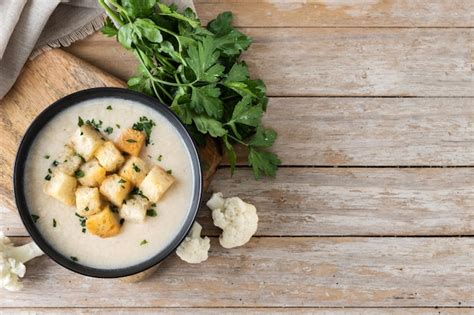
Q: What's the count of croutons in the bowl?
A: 12